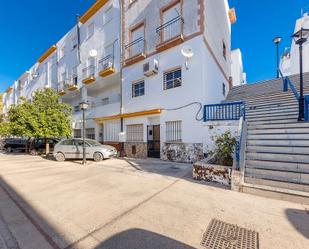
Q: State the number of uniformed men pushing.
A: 0